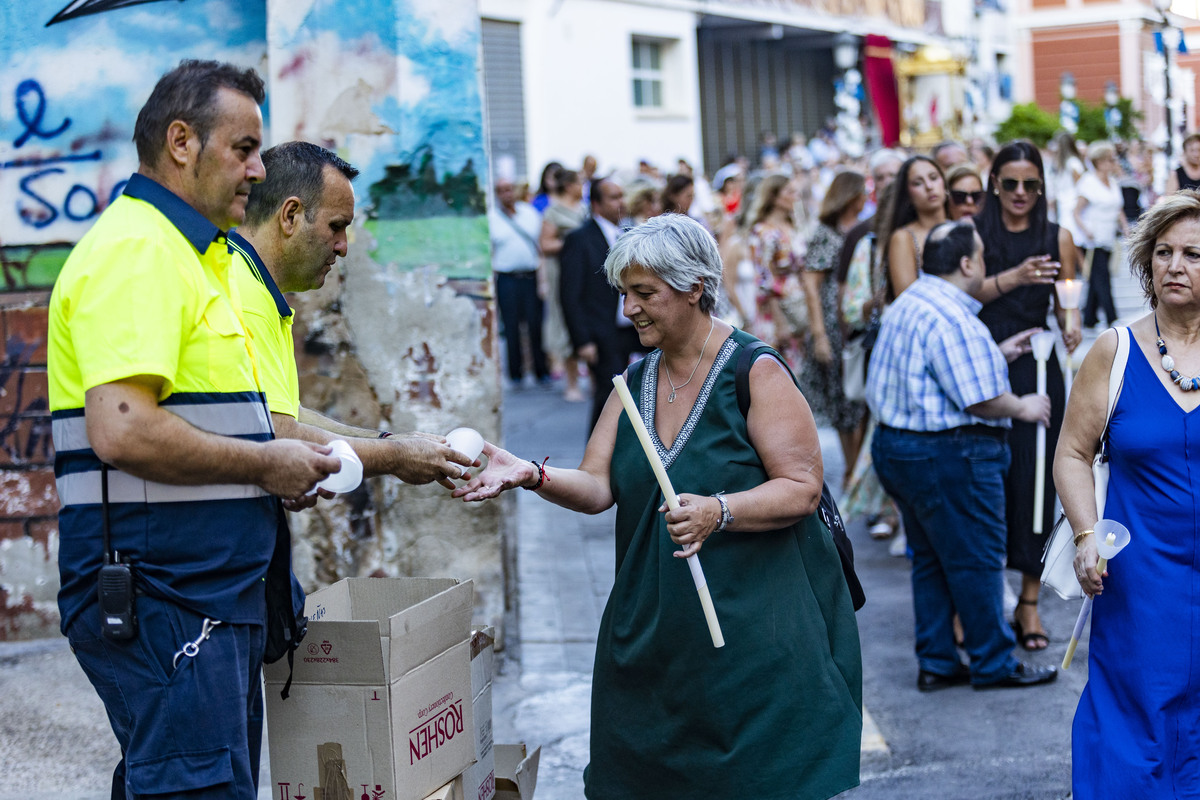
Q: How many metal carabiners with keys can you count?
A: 1